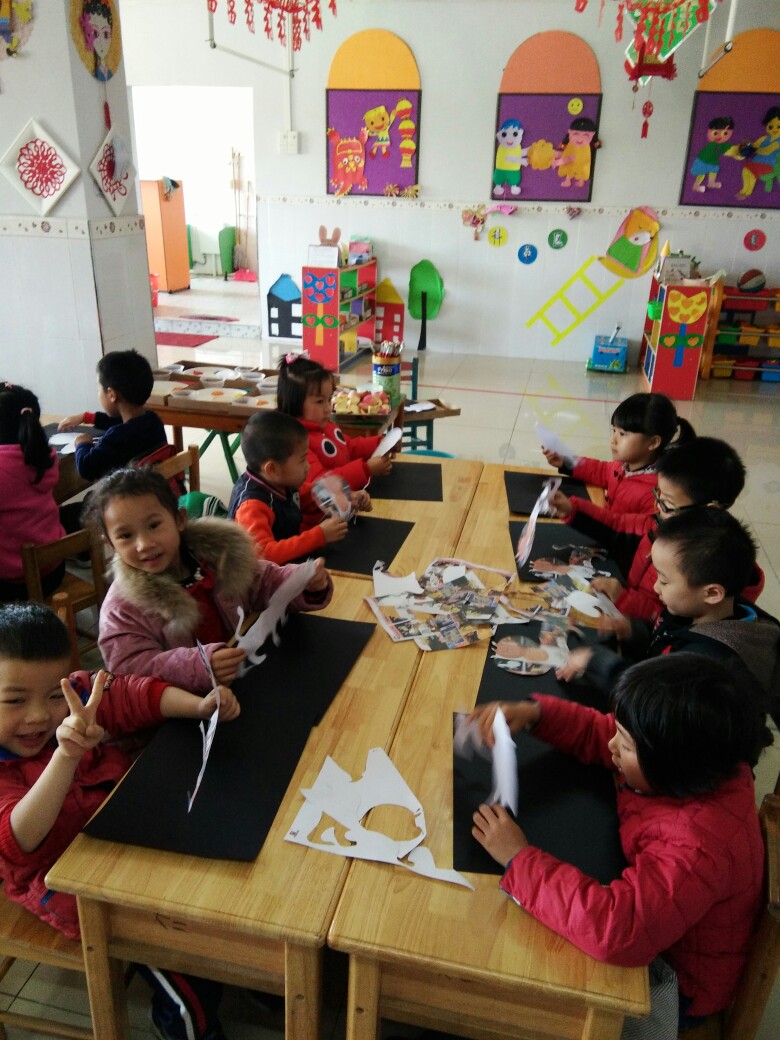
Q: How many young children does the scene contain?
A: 10